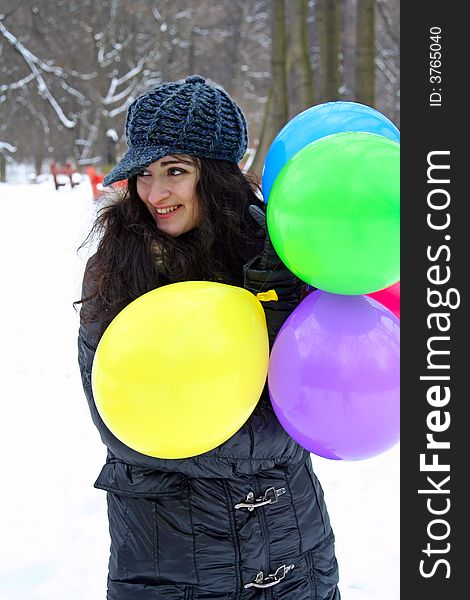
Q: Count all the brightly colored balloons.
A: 5